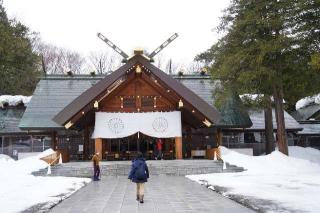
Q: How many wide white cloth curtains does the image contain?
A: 1